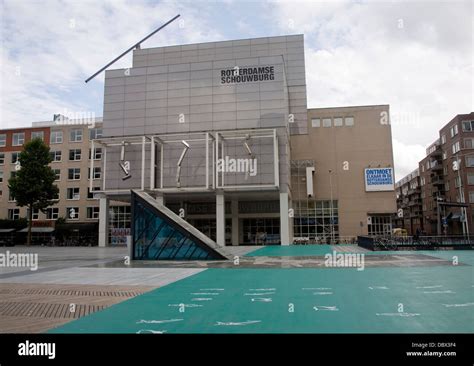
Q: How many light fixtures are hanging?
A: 3